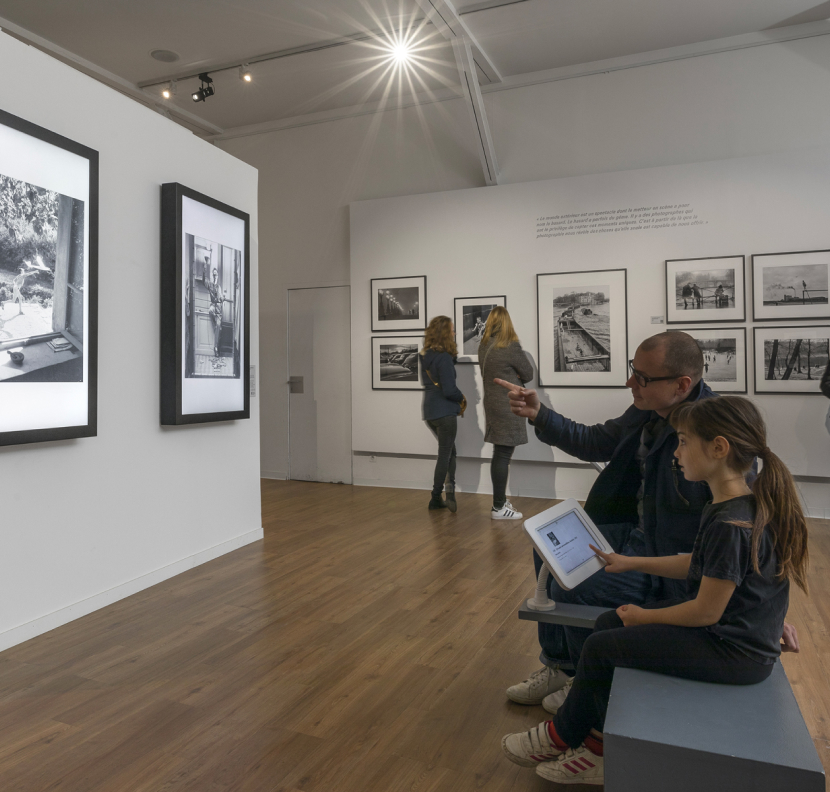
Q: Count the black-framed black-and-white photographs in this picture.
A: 10